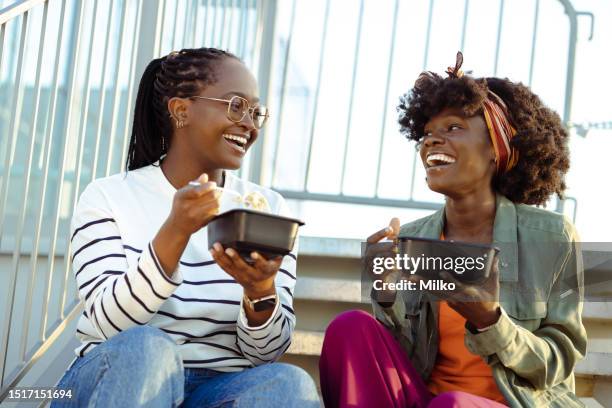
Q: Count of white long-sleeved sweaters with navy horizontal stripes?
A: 1